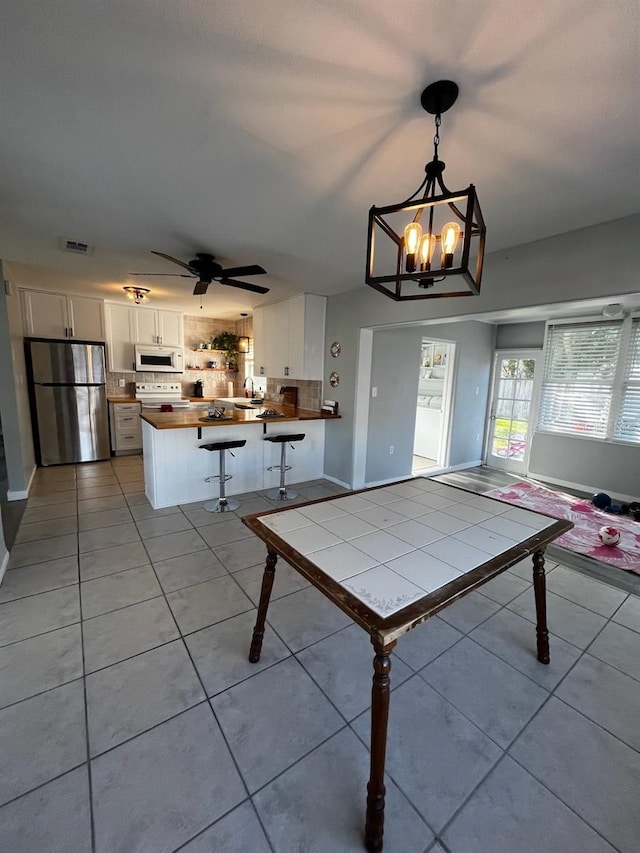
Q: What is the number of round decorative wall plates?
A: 2